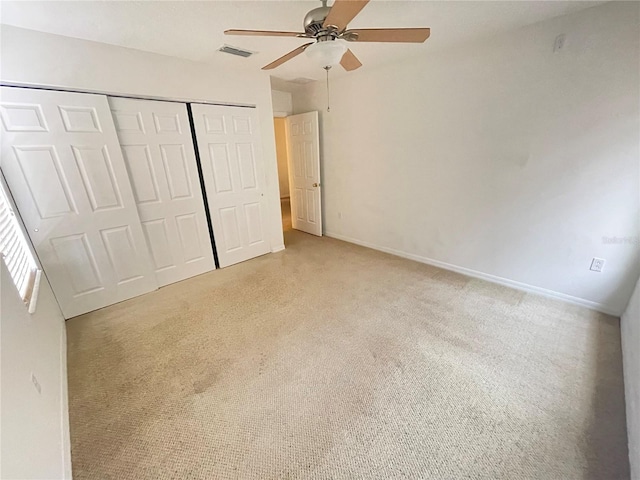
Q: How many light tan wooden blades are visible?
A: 5